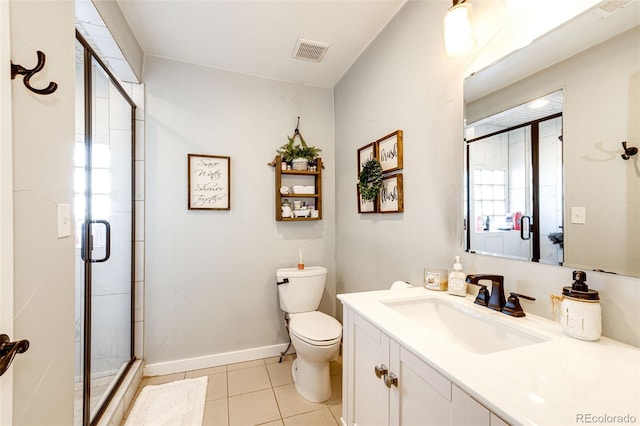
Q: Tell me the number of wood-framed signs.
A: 5